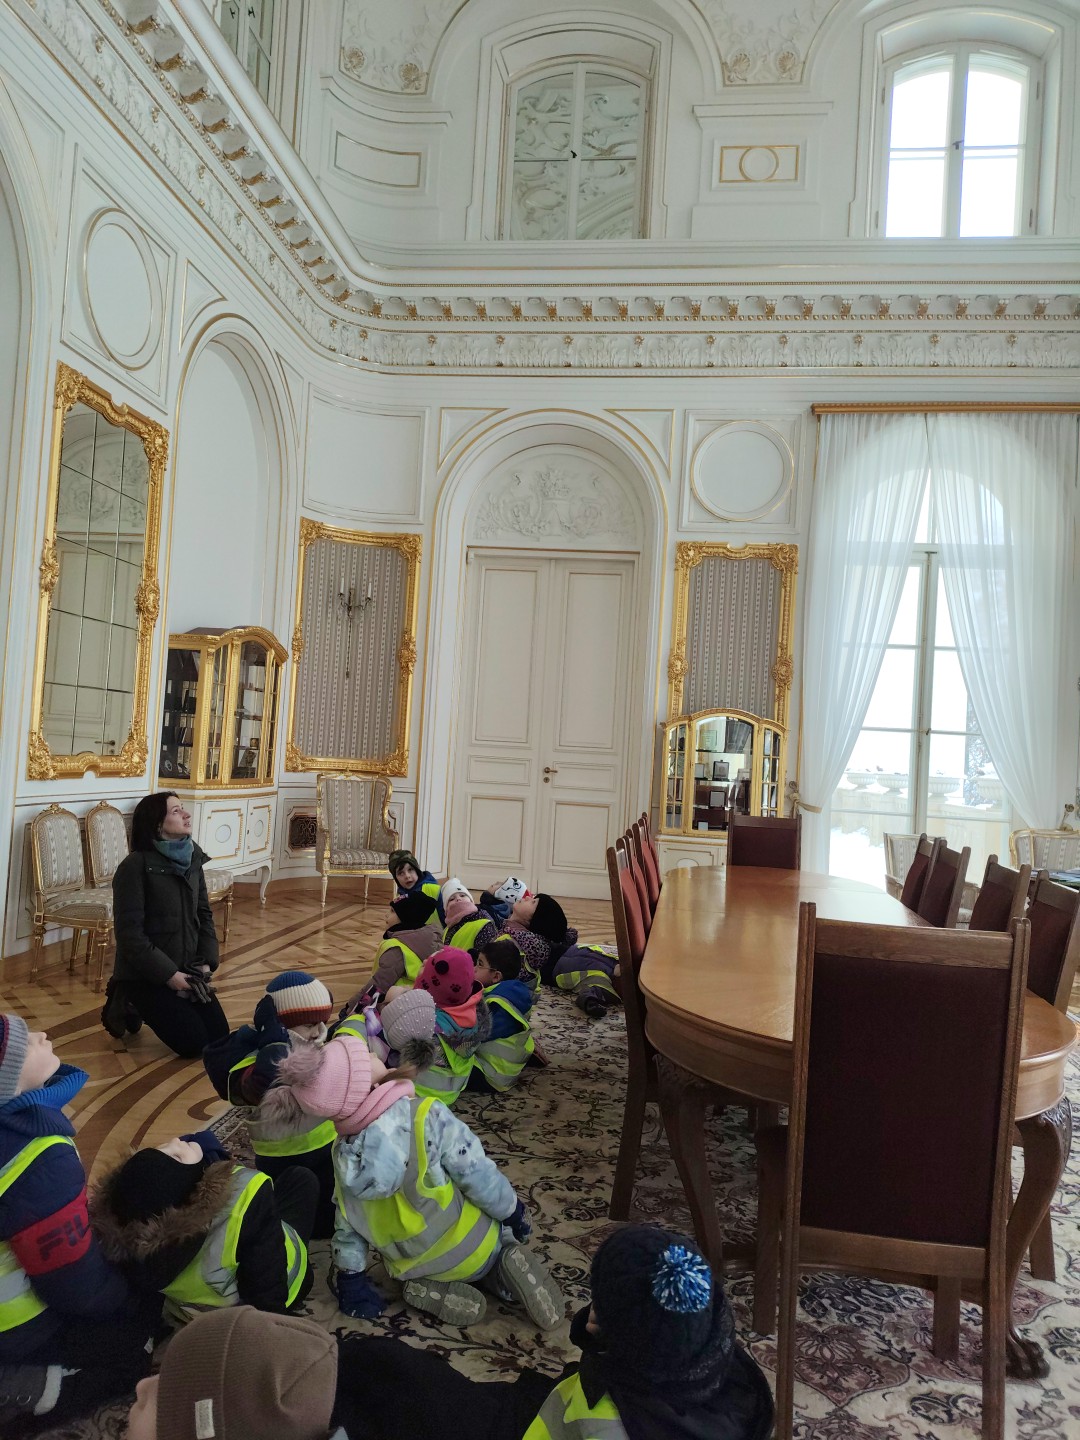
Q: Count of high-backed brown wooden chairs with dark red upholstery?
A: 10